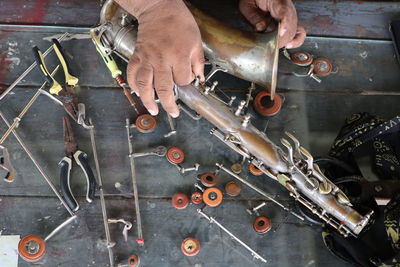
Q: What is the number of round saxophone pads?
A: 15